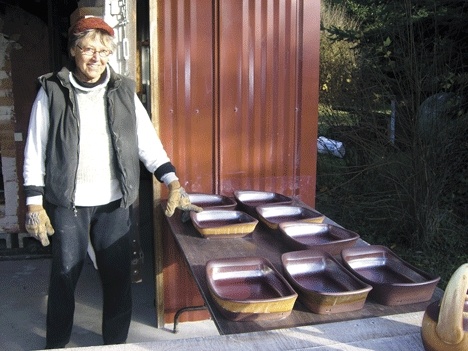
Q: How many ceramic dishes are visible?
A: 8